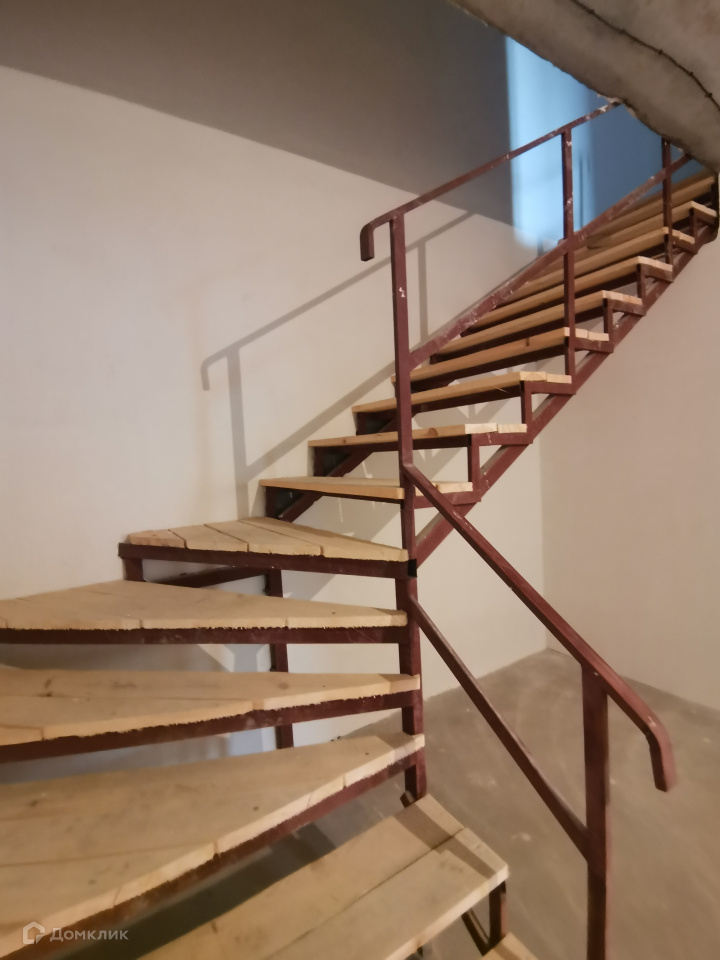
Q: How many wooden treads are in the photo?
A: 15